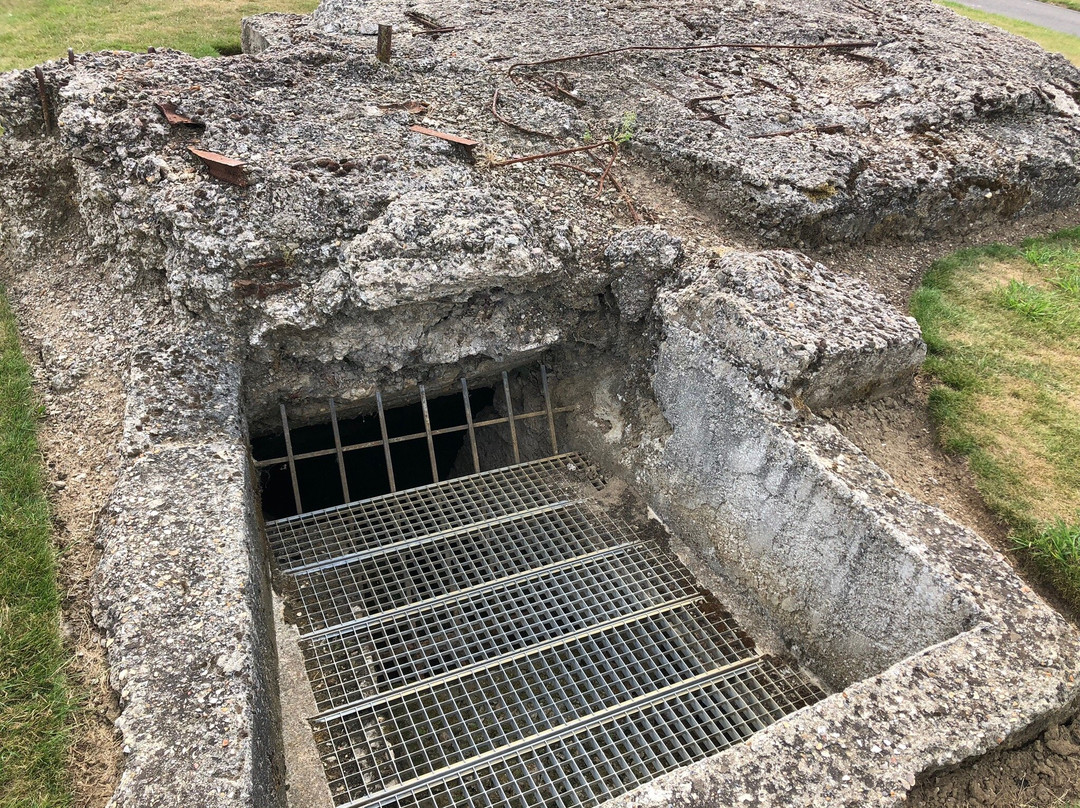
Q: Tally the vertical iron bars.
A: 7